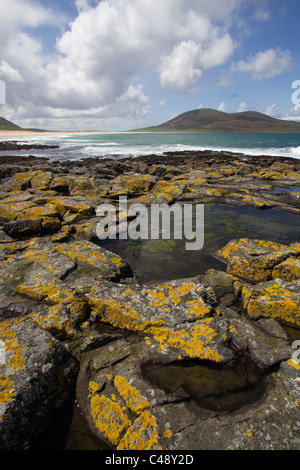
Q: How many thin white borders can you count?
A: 0